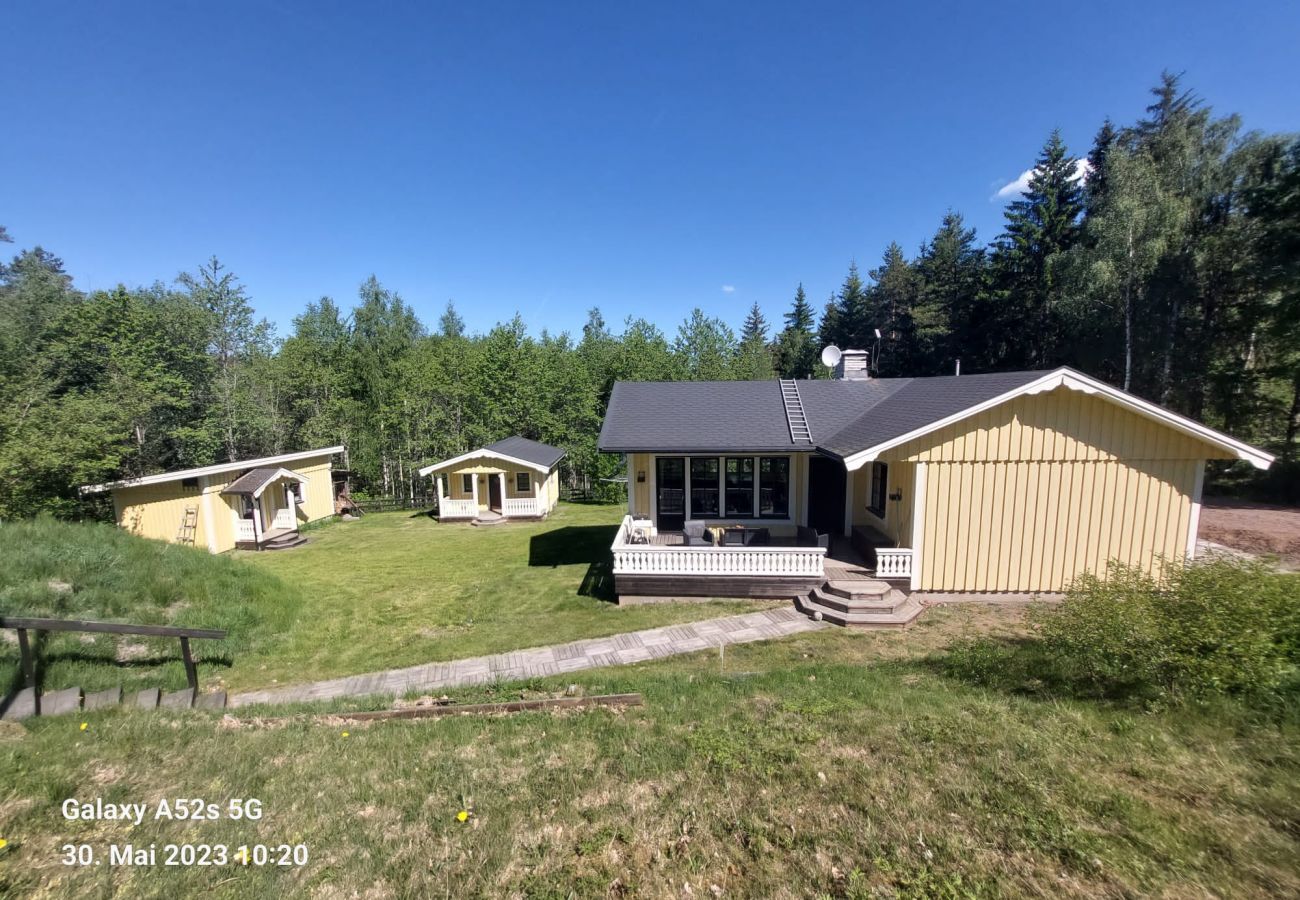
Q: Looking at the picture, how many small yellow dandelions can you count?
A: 5